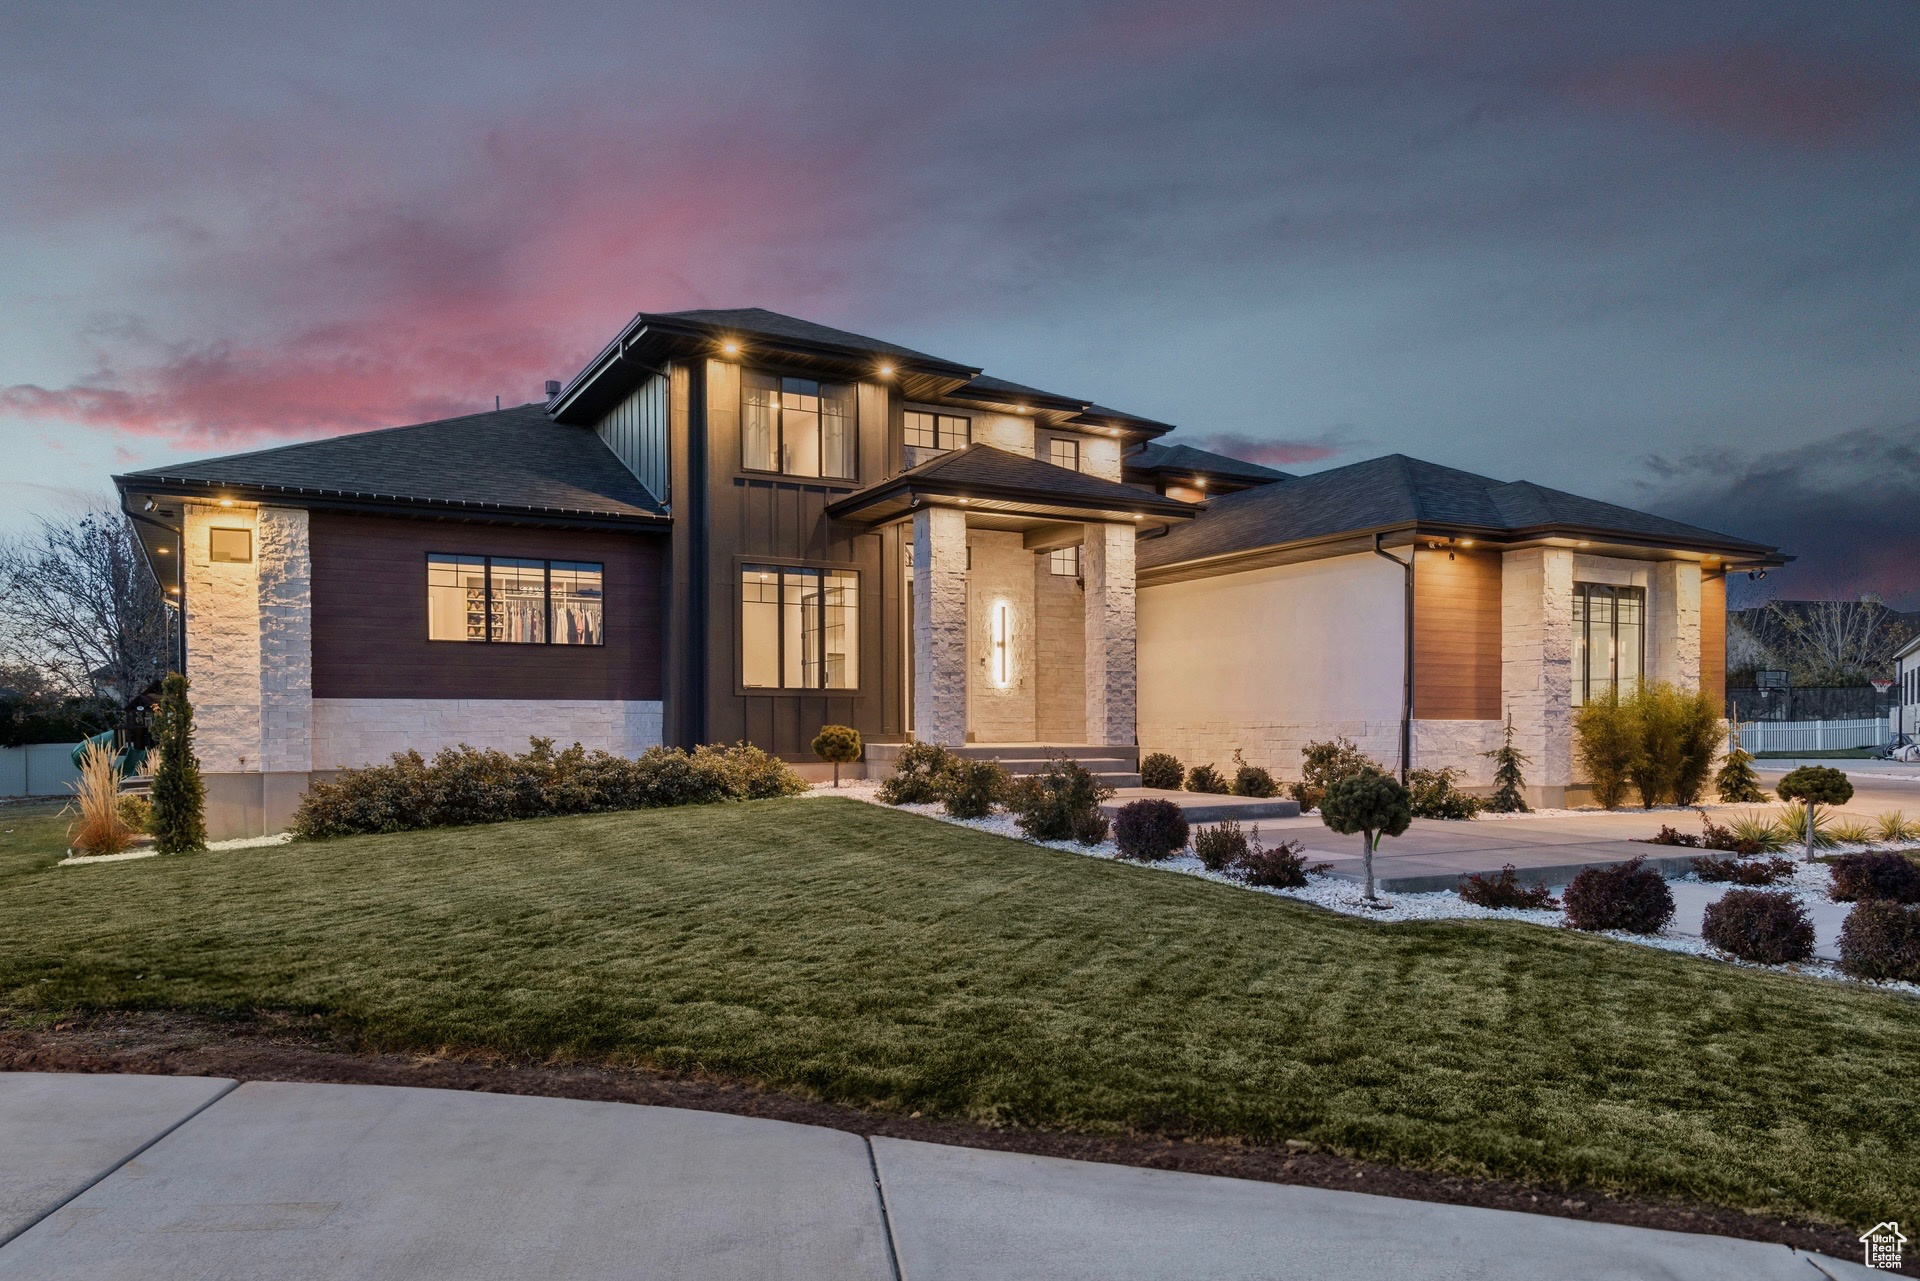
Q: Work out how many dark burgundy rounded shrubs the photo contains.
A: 5